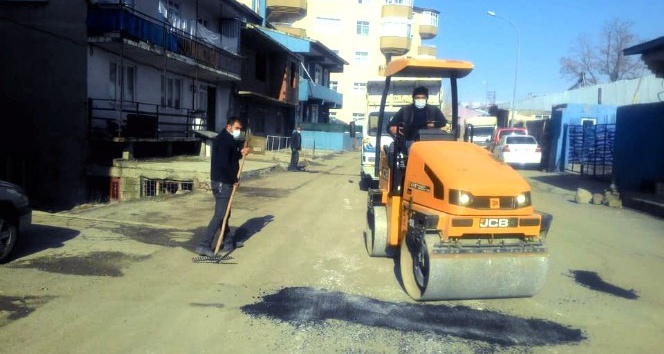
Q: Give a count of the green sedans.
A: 0